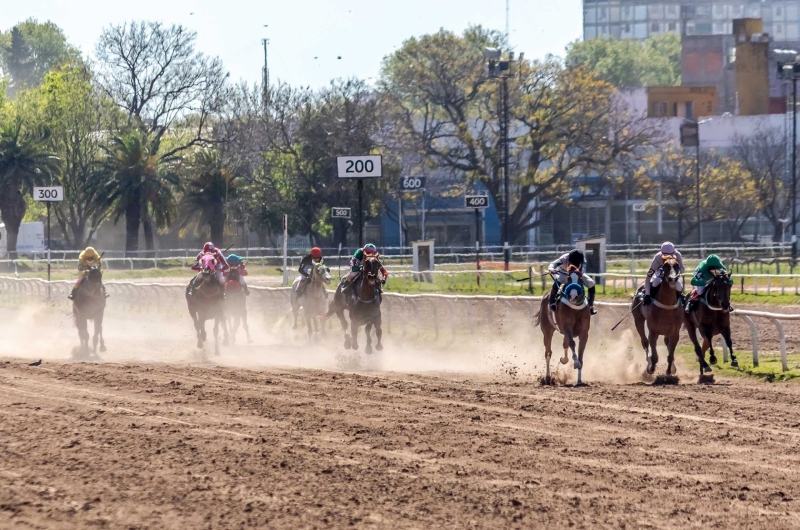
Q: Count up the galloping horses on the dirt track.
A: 8